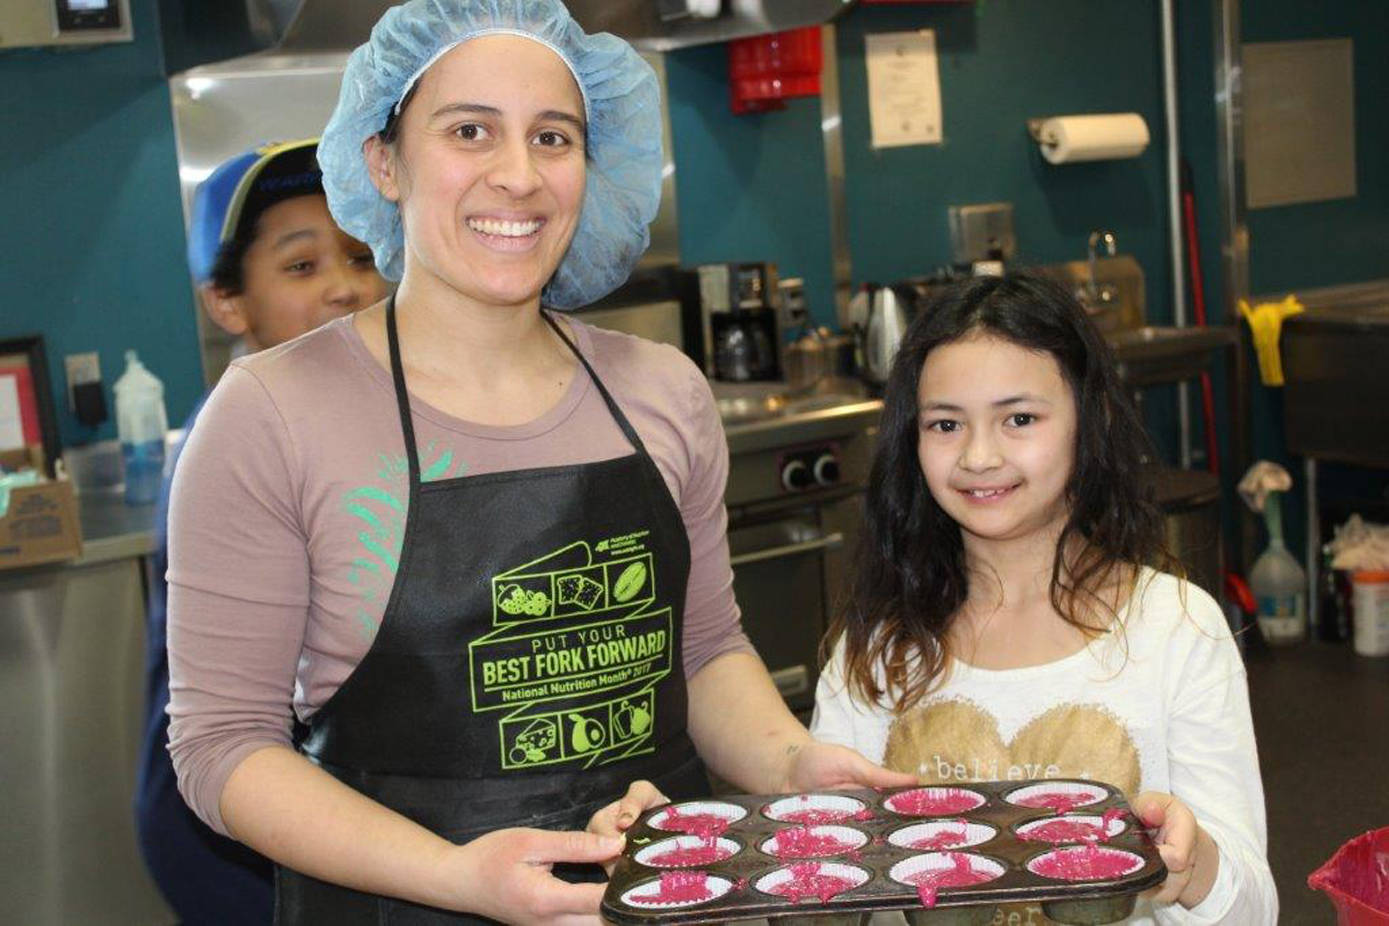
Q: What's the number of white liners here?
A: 12